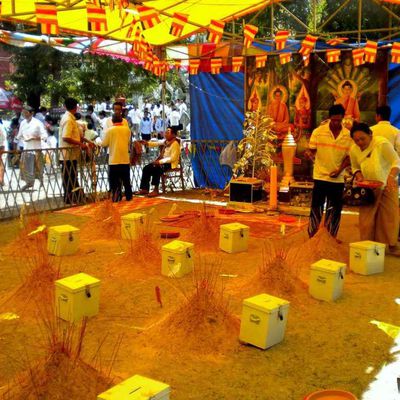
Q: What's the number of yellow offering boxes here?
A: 9